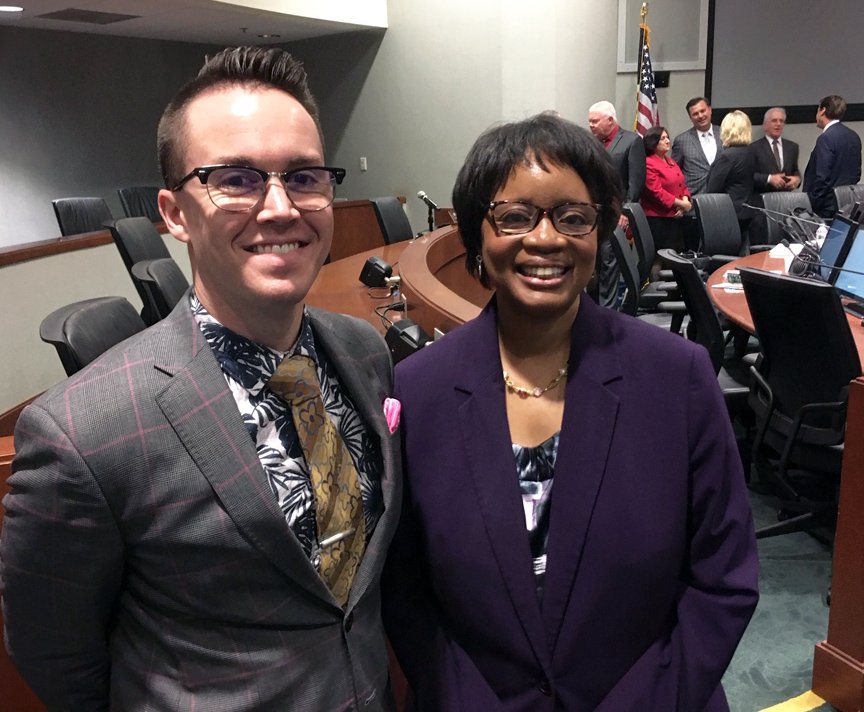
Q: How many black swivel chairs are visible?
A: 13